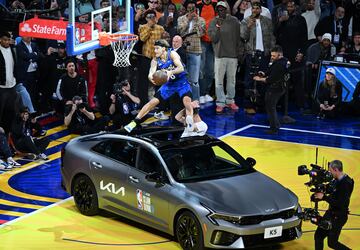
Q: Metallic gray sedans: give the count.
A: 1